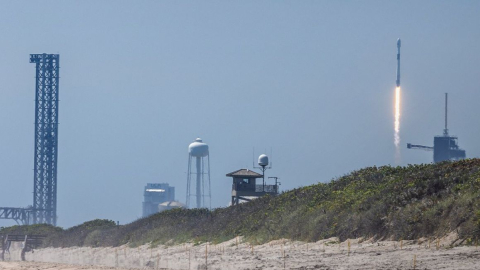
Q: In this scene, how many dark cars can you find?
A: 0